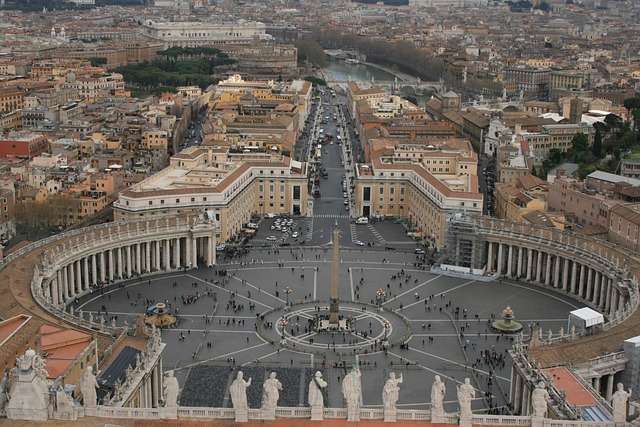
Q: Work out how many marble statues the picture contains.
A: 11